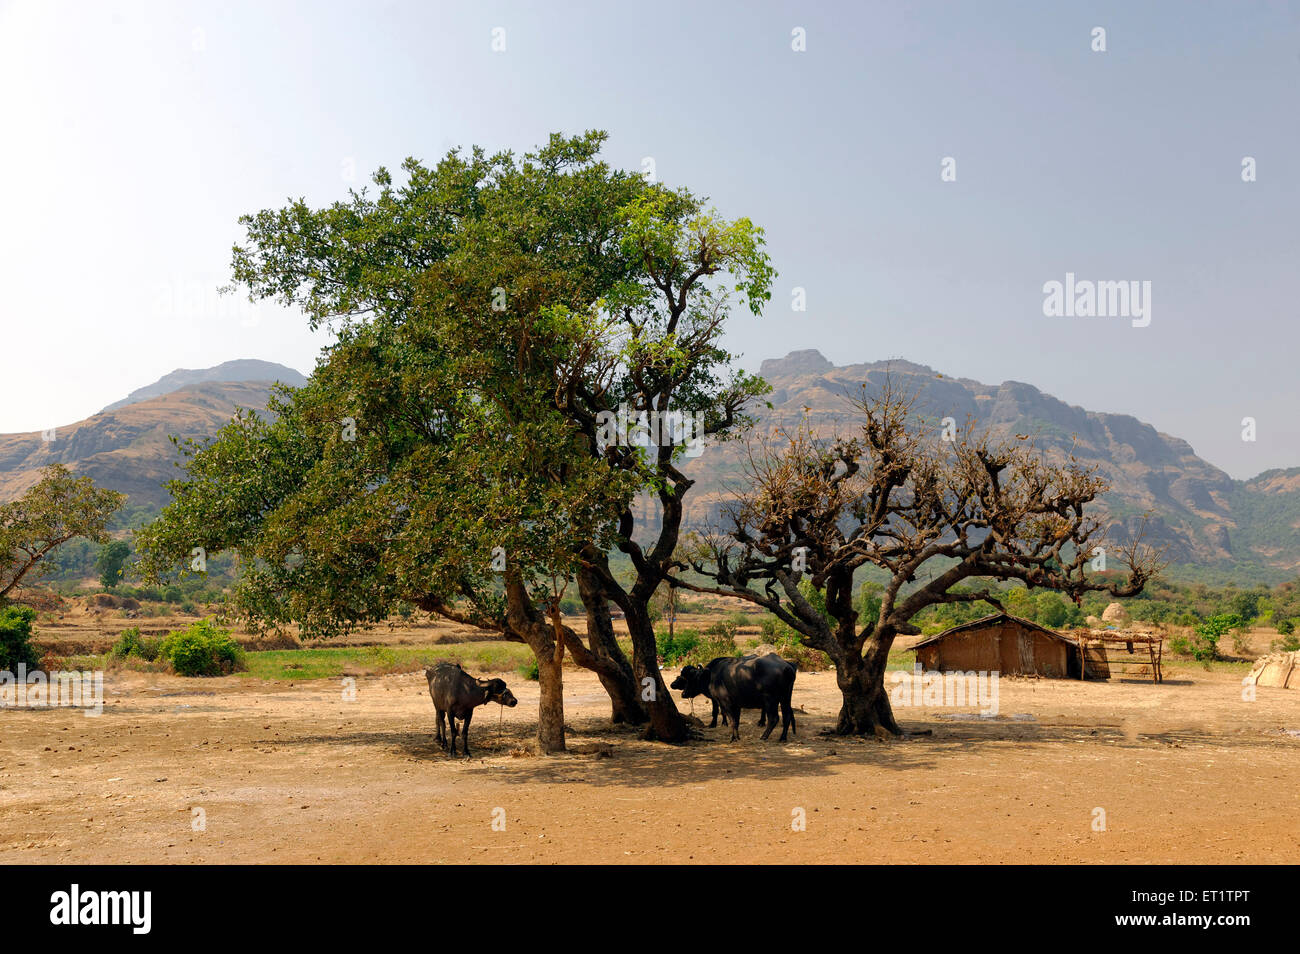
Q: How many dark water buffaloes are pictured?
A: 3